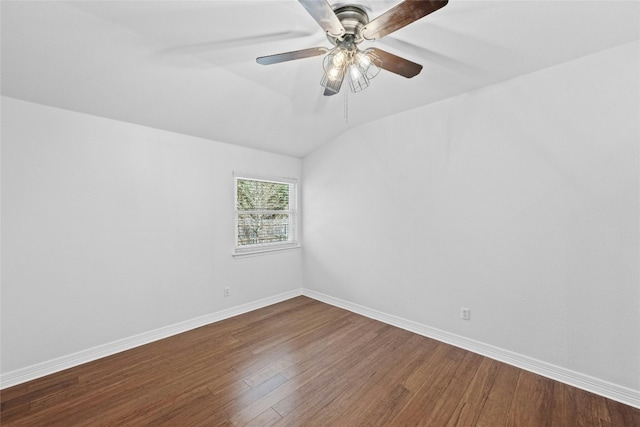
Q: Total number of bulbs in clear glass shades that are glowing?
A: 4